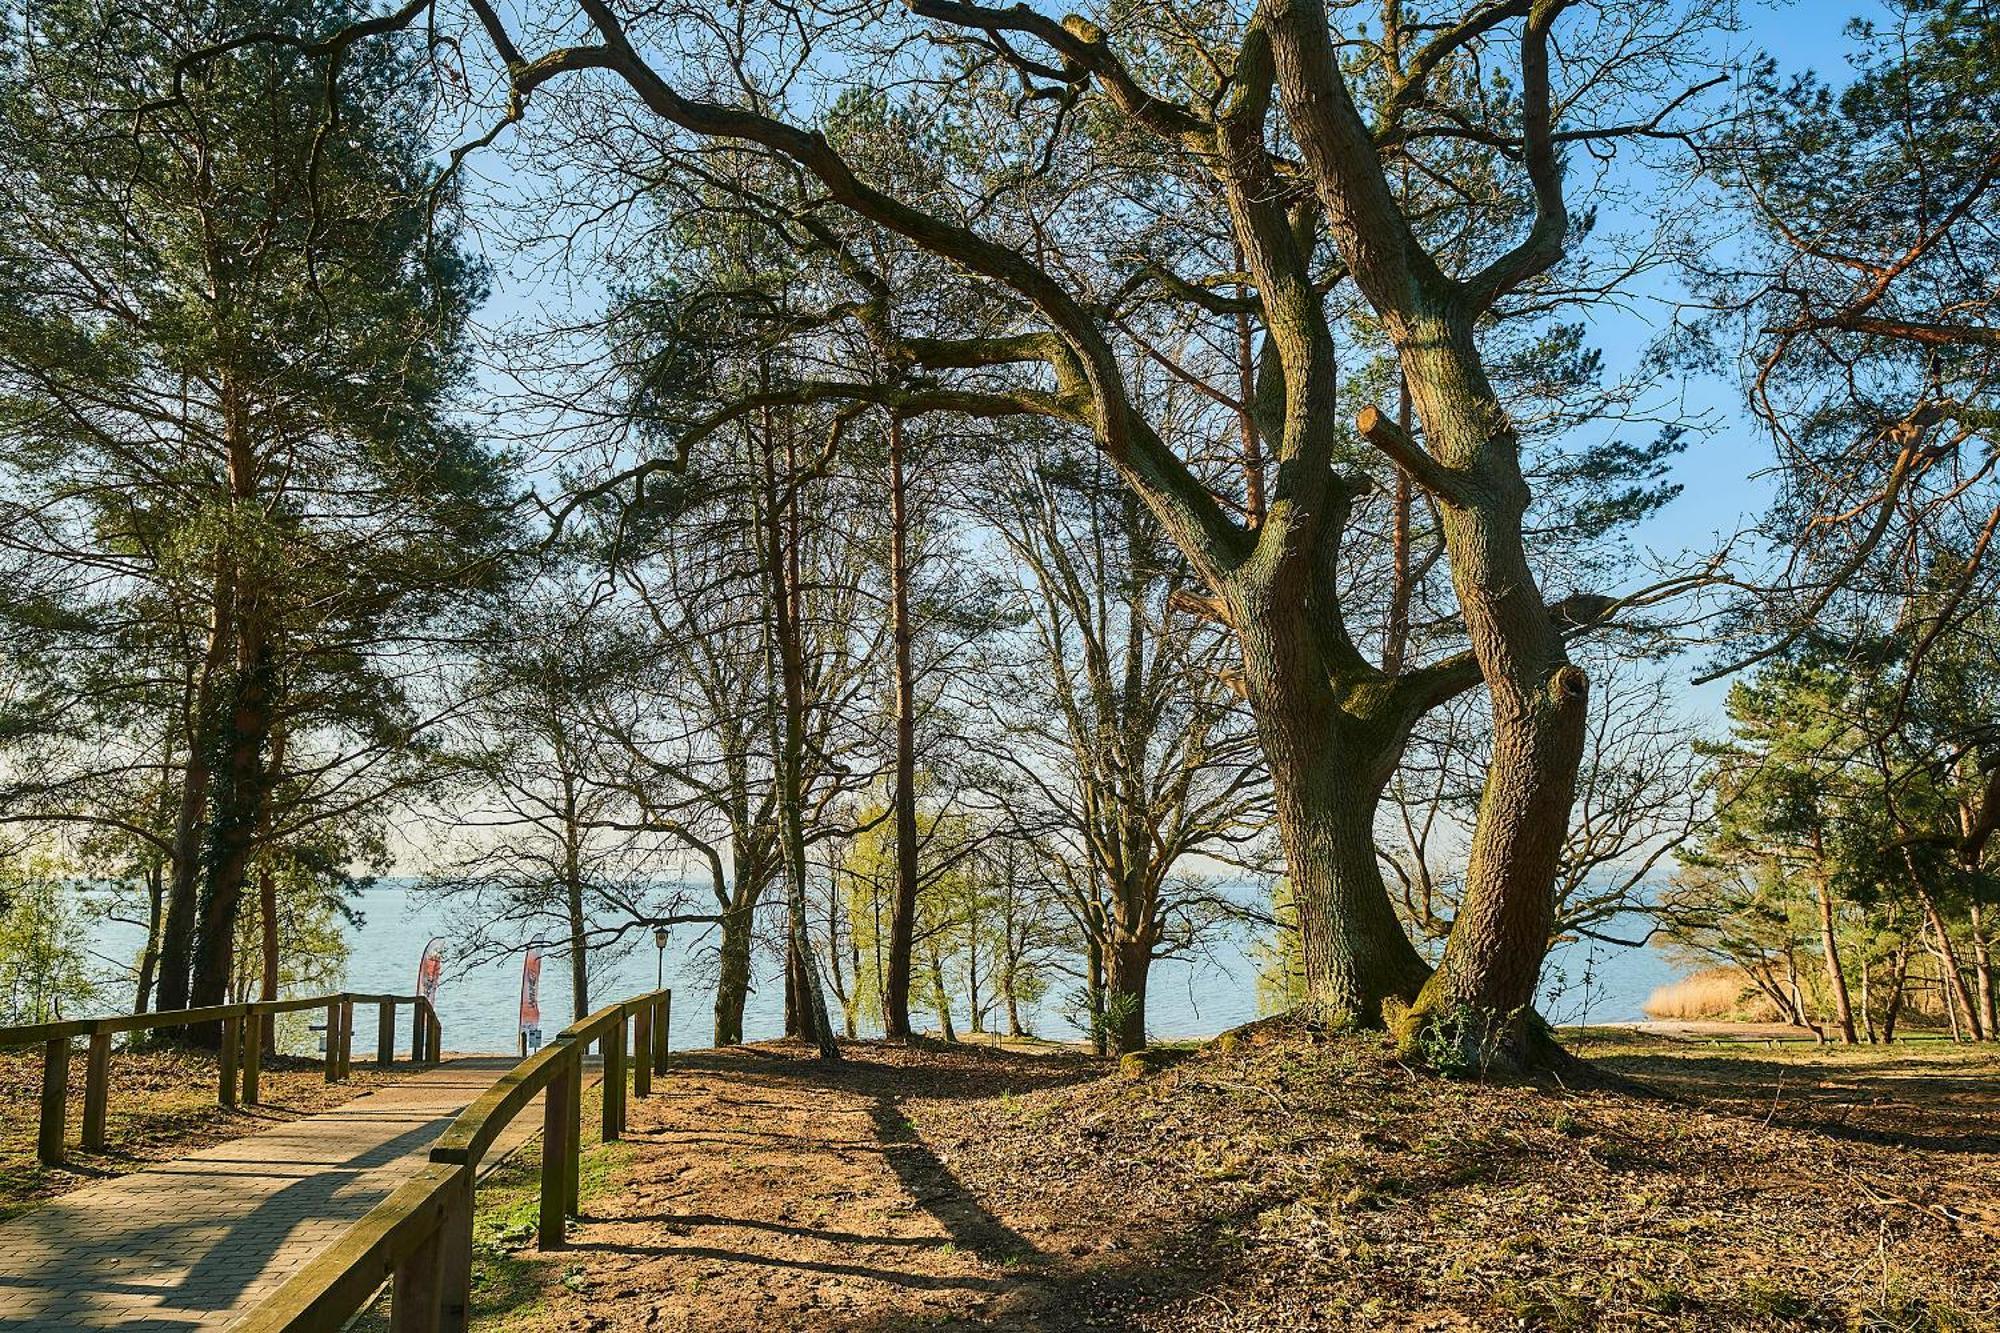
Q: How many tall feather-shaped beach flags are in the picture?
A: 2